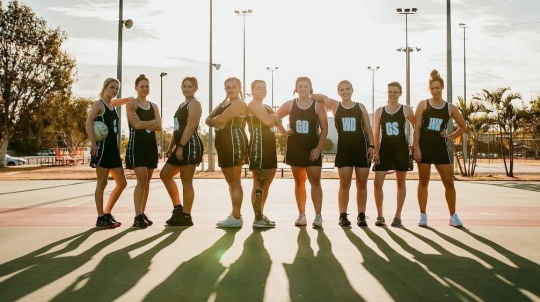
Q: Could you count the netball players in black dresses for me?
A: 9